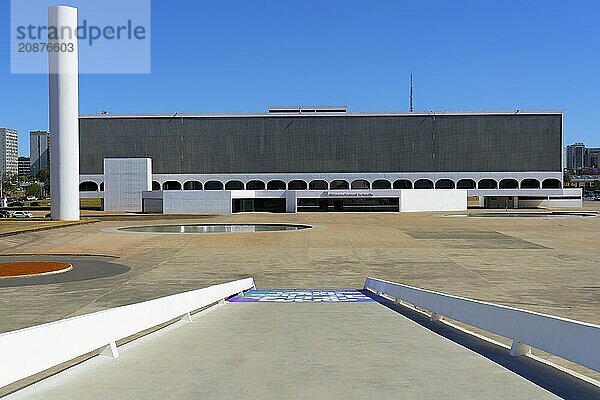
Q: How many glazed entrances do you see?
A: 2